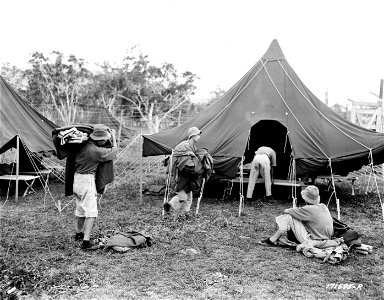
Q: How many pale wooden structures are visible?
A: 1